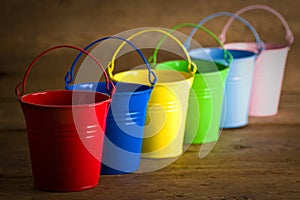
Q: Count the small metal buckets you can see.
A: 6